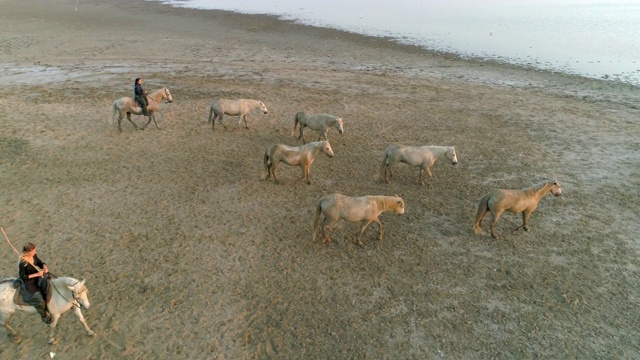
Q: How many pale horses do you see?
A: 8